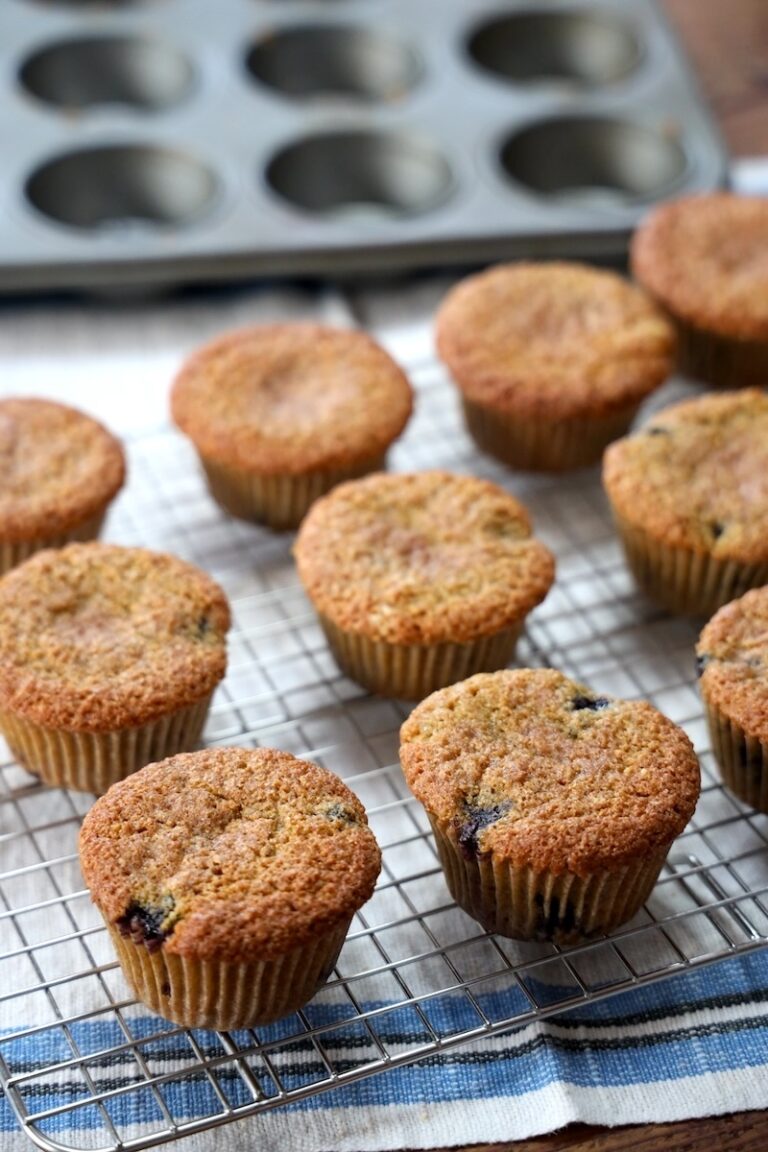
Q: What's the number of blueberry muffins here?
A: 10